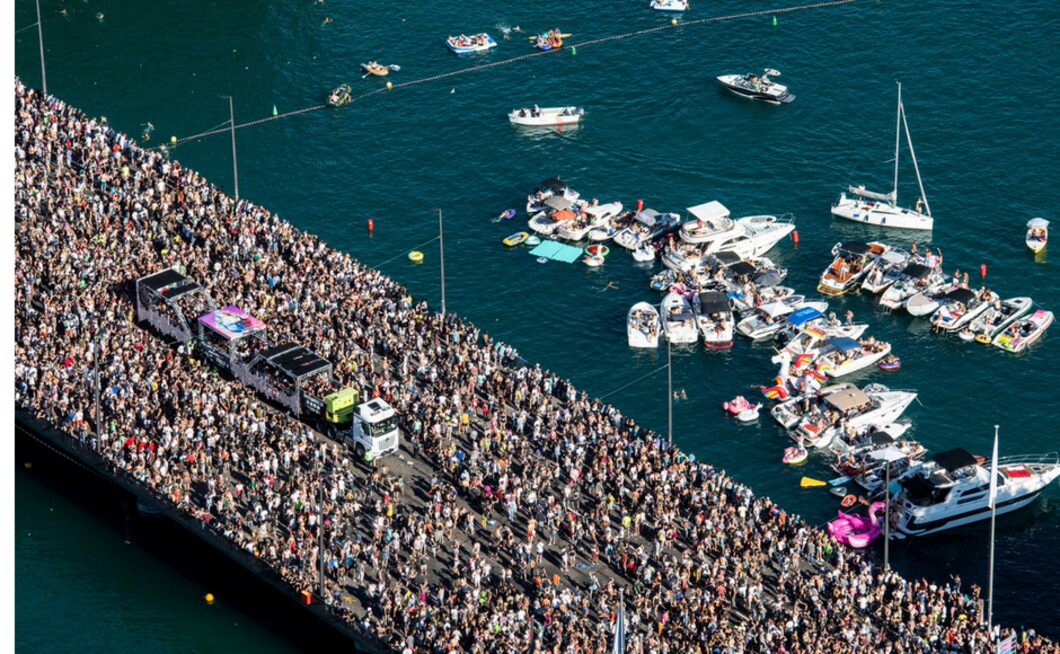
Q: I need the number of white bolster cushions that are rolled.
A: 0